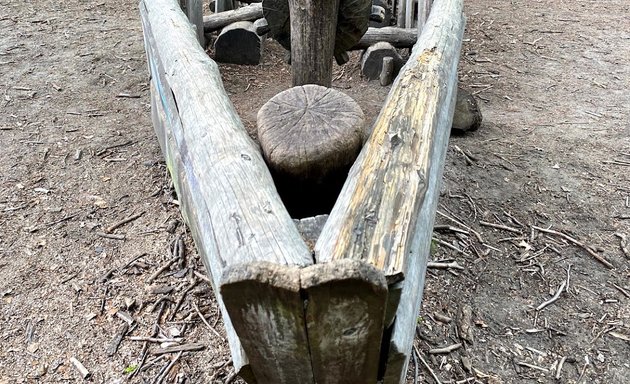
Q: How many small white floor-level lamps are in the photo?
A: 0